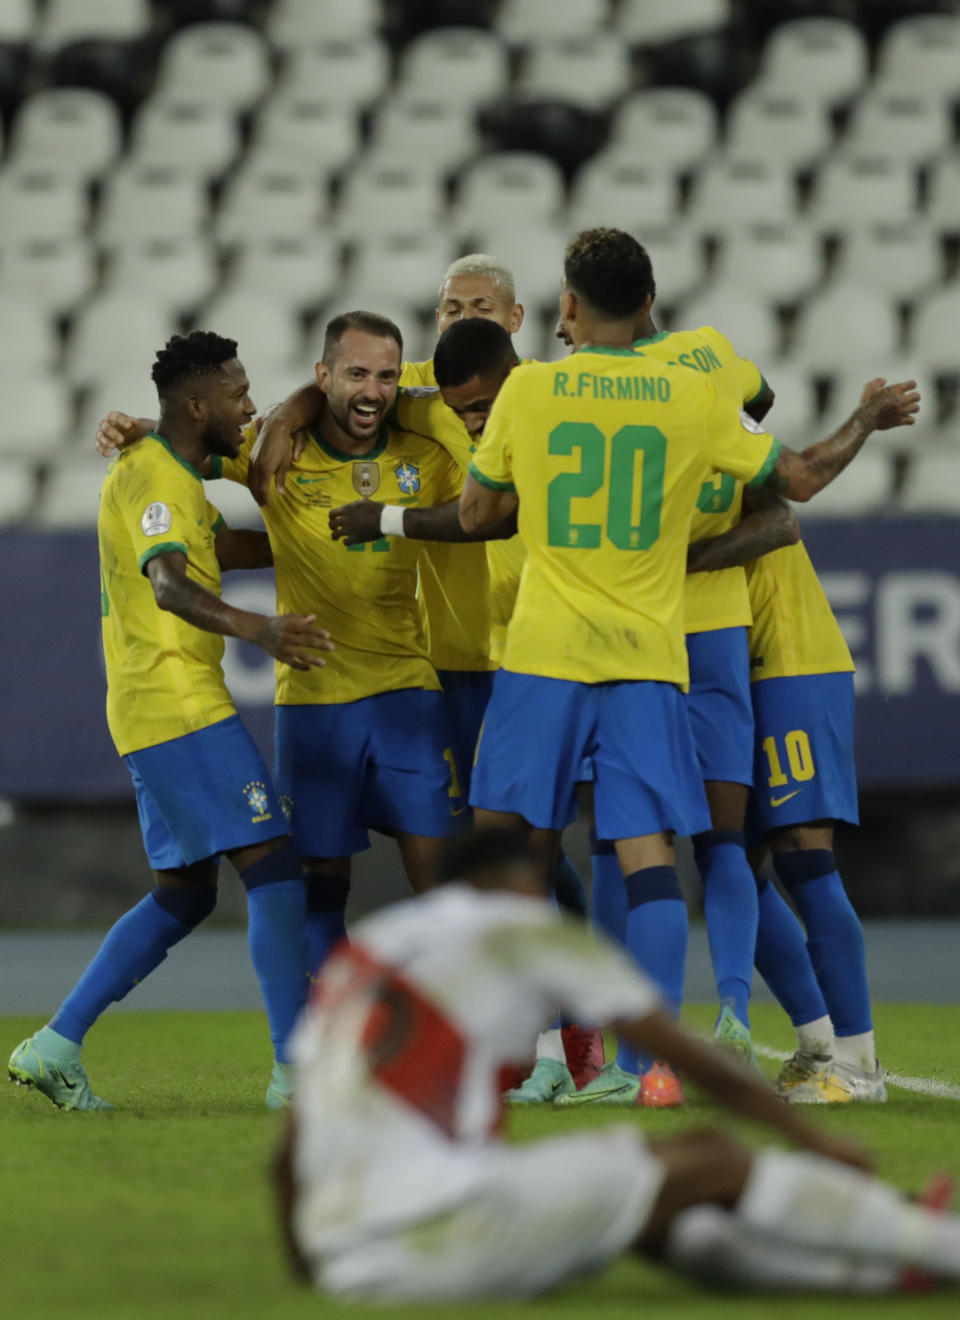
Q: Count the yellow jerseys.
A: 7